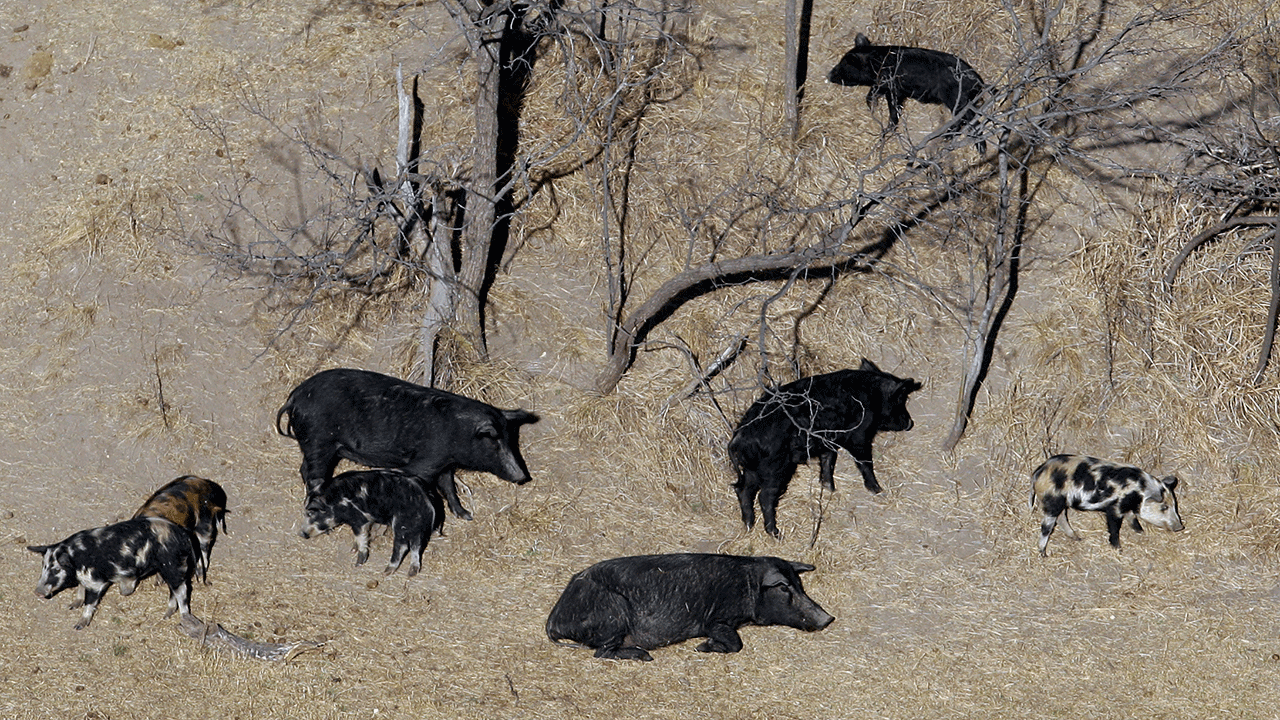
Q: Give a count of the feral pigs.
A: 8